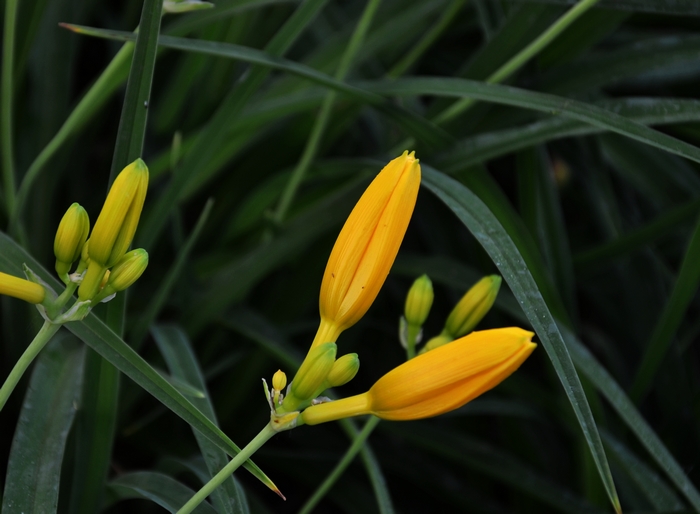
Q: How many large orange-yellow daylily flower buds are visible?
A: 2